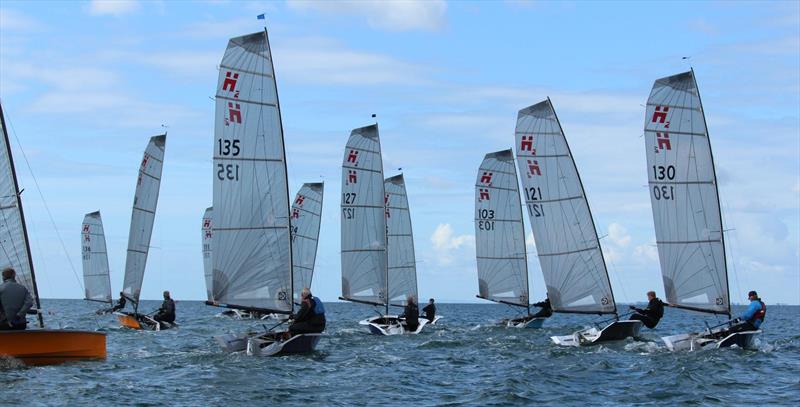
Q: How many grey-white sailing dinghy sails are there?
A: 11